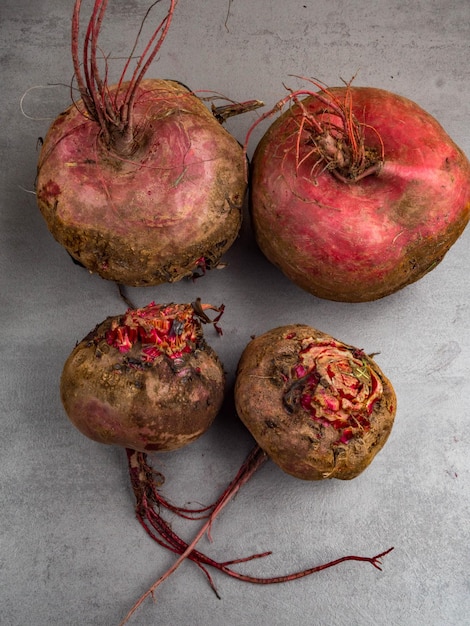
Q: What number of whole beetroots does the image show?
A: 4